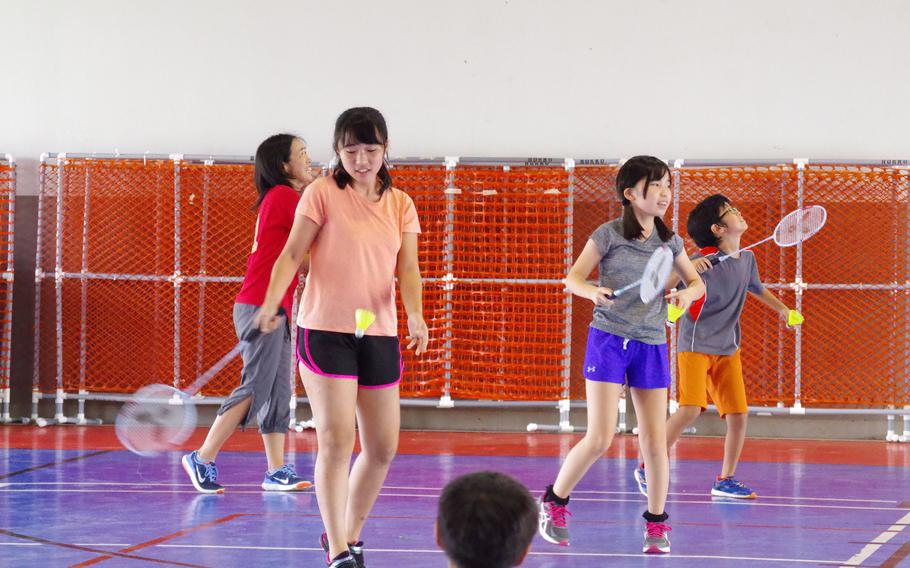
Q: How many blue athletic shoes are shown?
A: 4